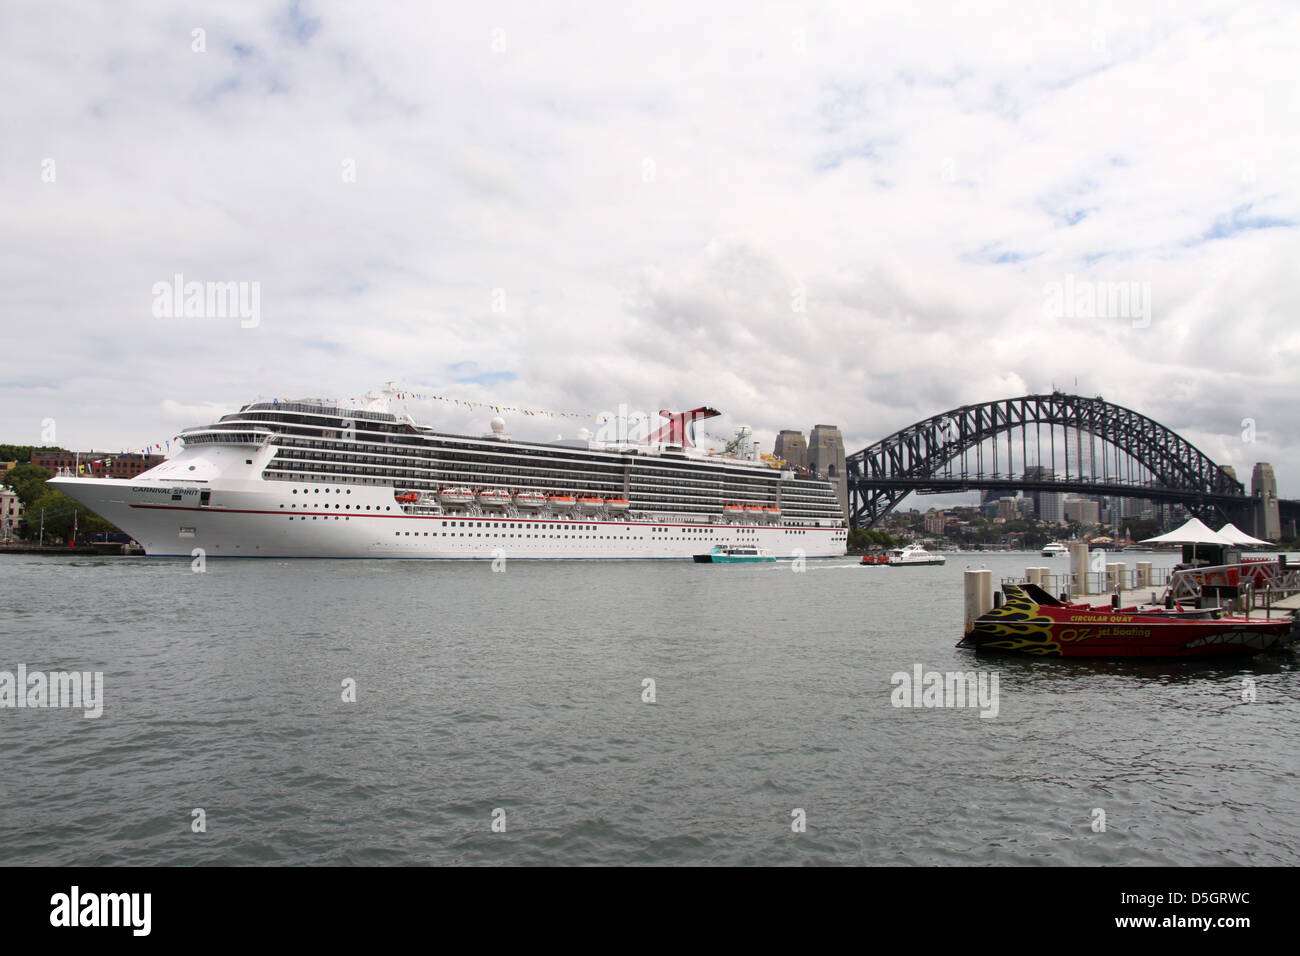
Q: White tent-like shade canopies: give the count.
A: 2